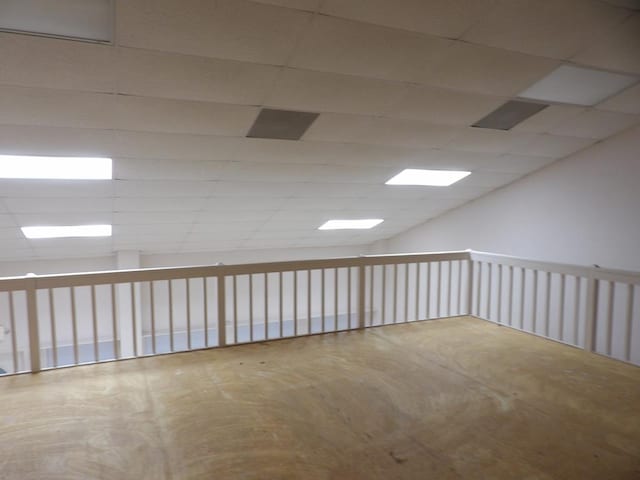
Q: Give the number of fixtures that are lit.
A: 4